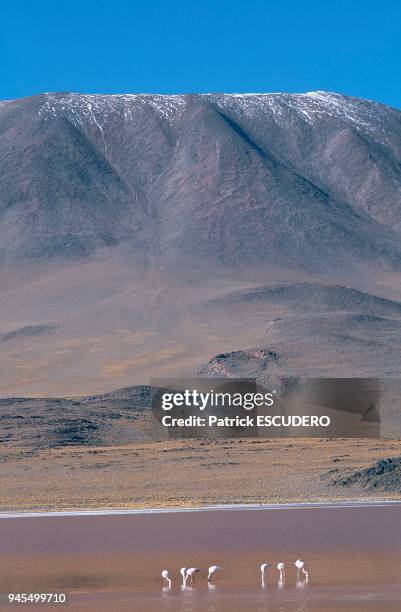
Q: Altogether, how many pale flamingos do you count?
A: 7